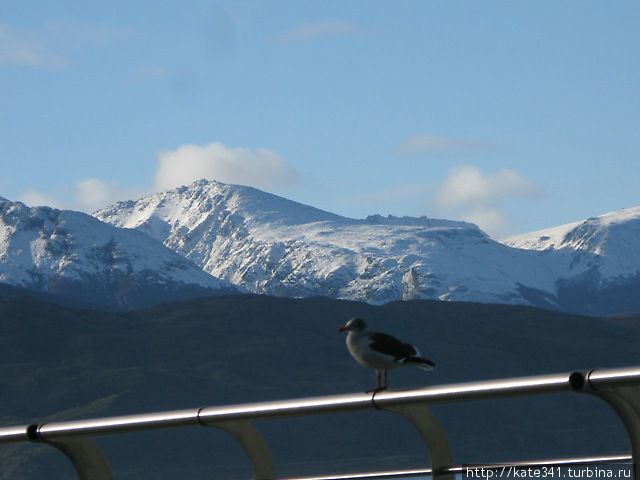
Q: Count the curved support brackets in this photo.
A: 4